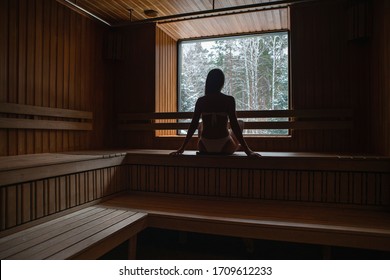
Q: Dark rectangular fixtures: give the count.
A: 2